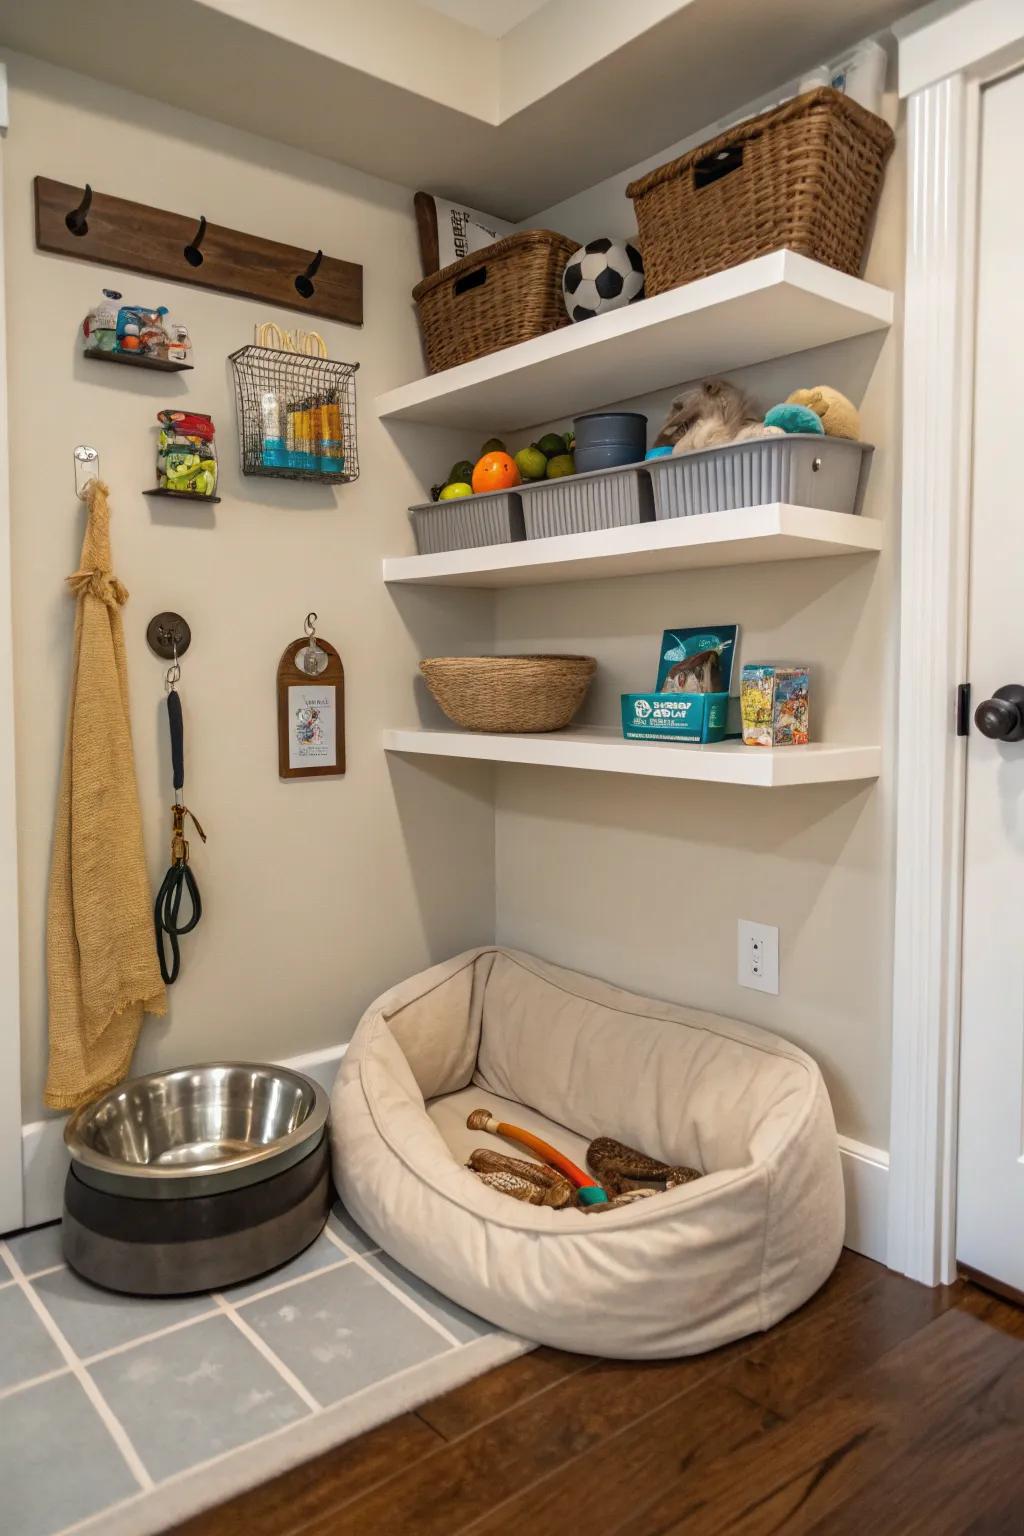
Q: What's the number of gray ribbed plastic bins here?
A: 3